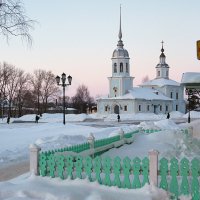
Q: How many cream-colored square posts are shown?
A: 4